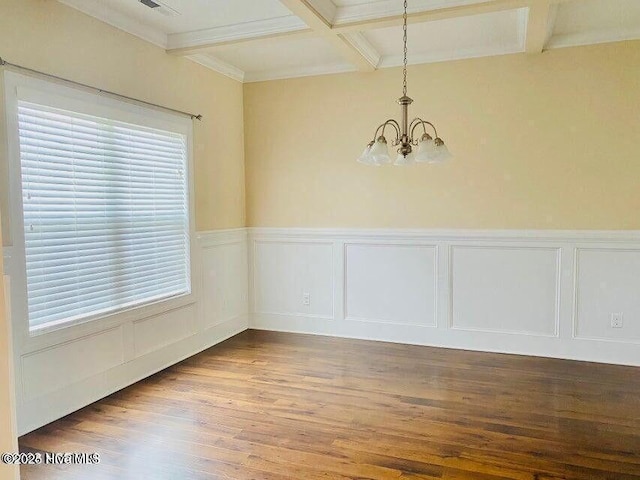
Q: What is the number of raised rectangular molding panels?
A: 7